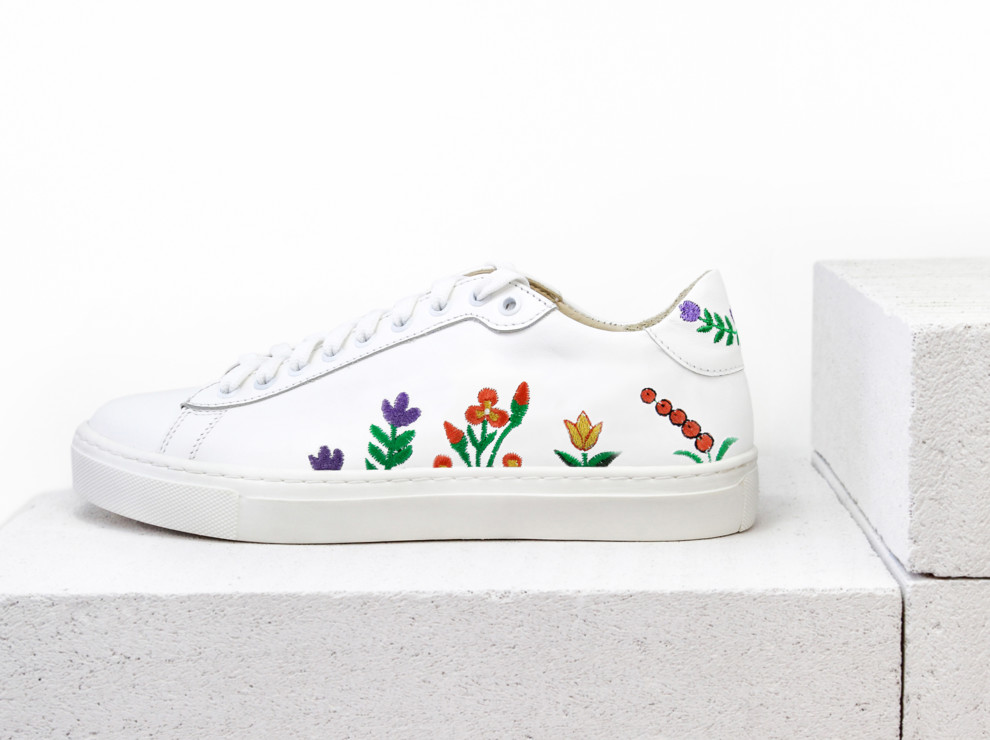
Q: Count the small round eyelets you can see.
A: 9